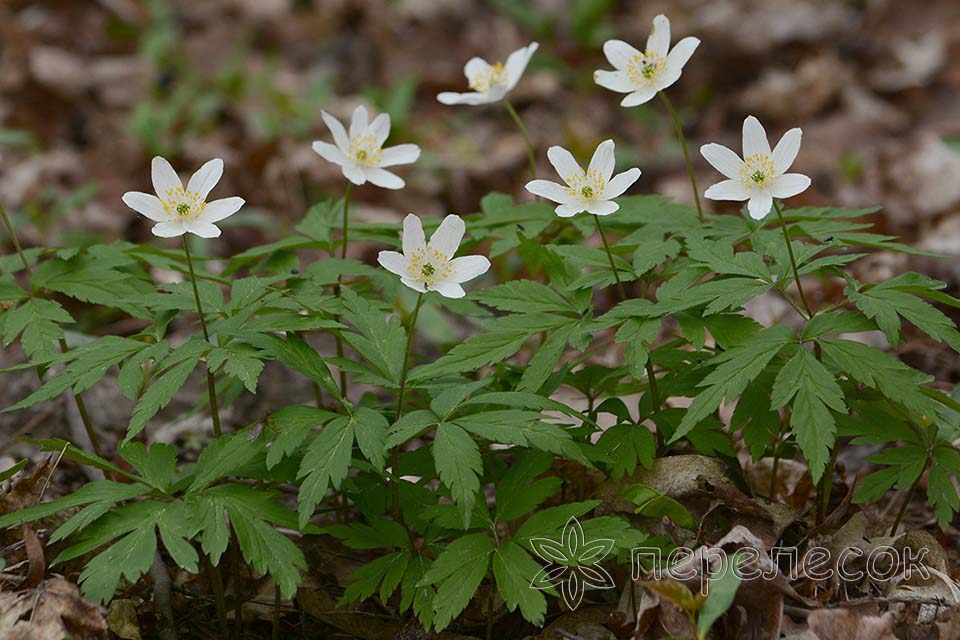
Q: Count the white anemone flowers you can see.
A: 7